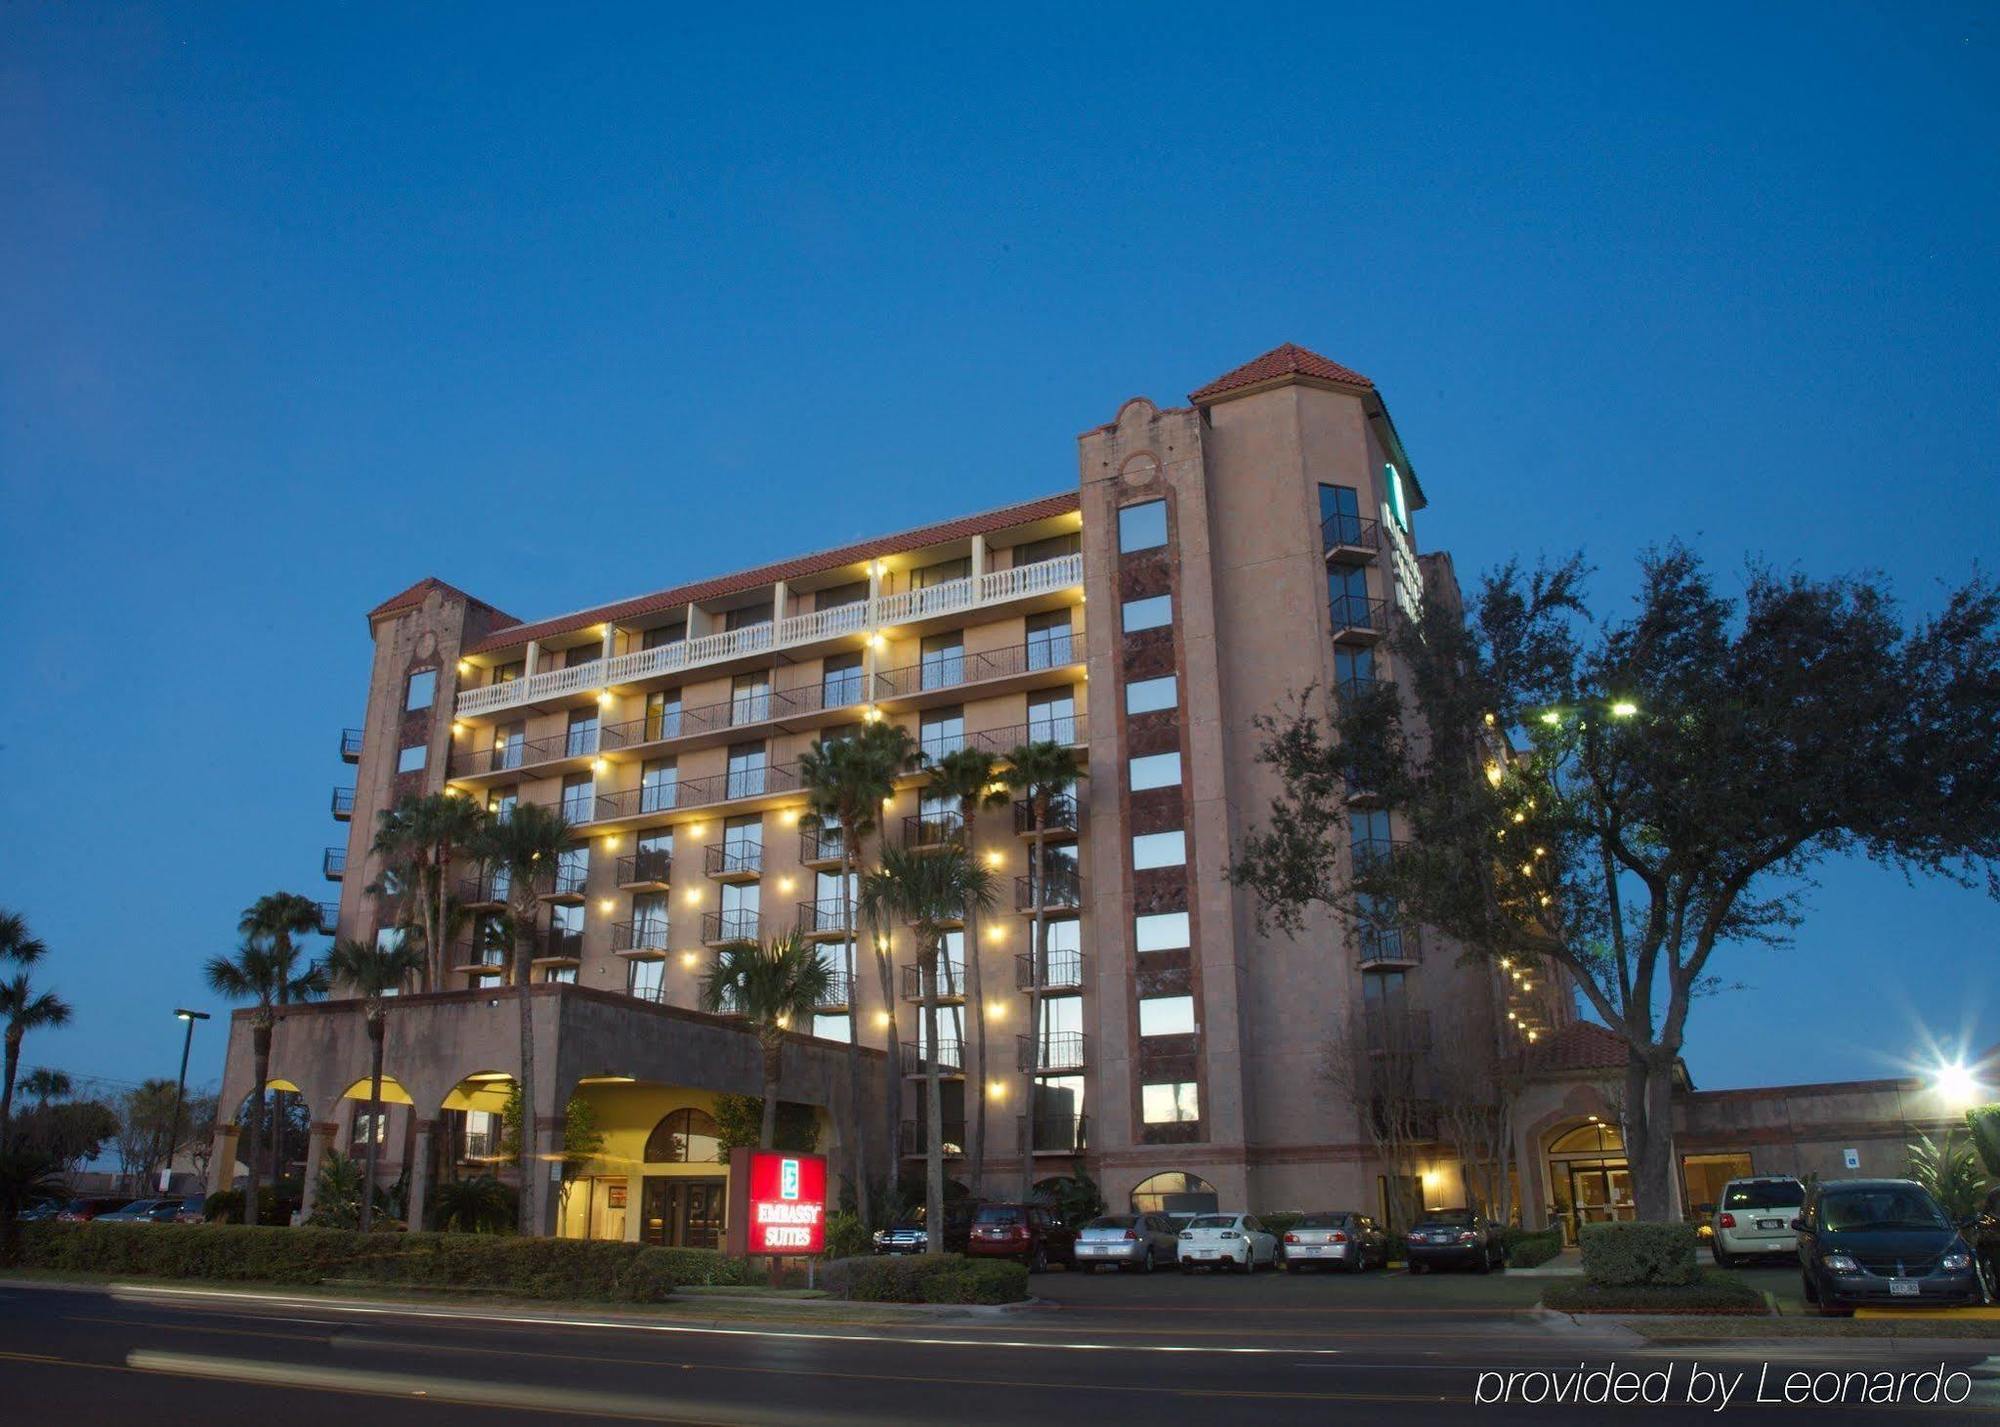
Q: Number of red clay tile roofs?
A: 4